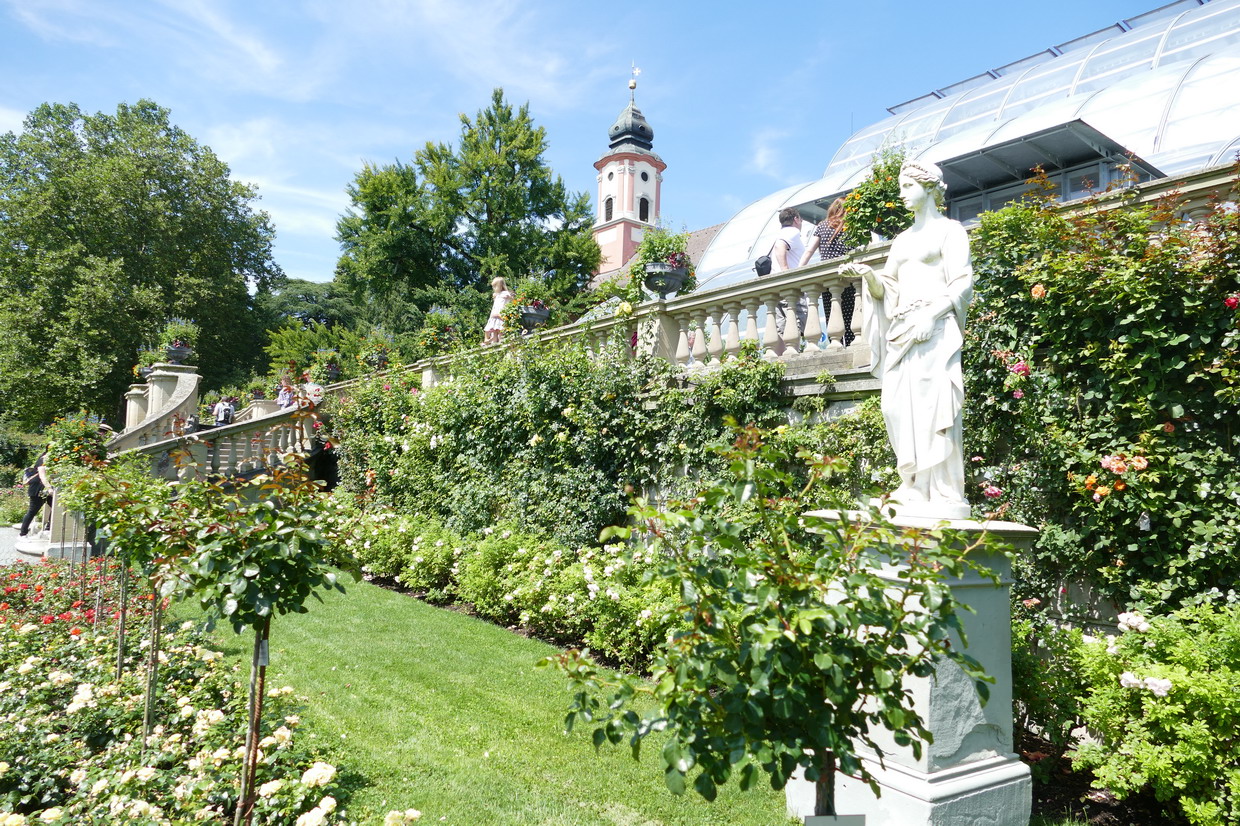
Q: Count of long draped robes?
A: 1